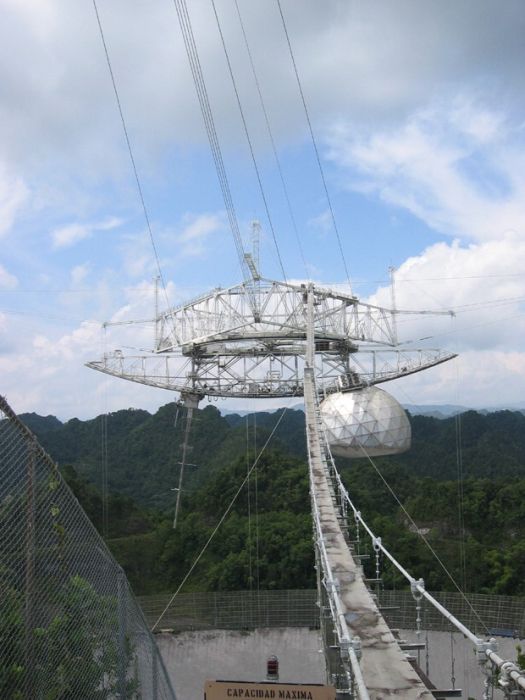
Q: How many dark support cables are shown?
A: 8